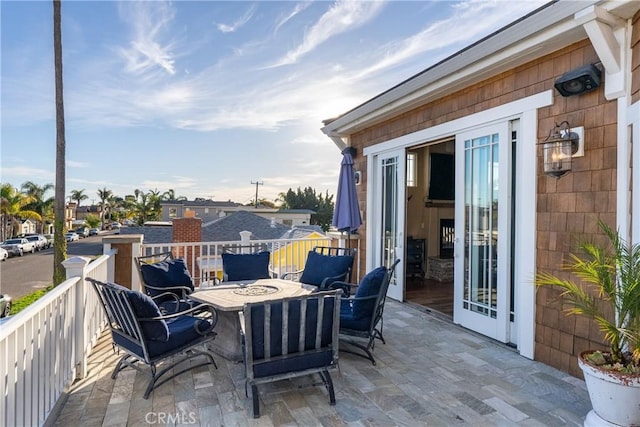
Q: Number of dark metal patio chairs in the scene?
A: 6